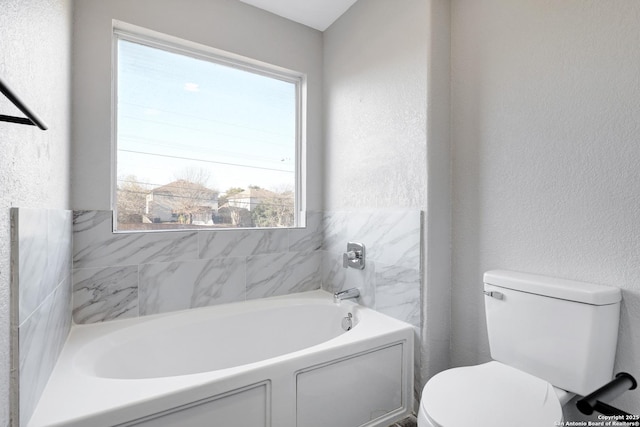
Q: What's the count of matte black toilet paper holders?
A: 1